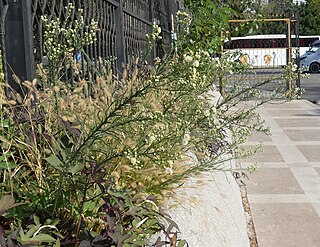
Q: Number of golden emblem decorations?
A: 2